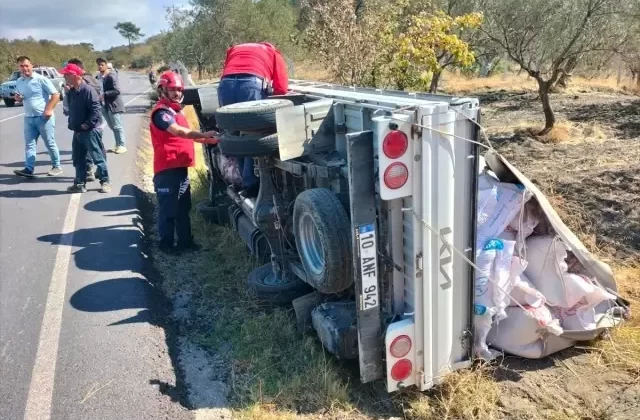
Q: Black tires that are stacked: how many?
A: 2